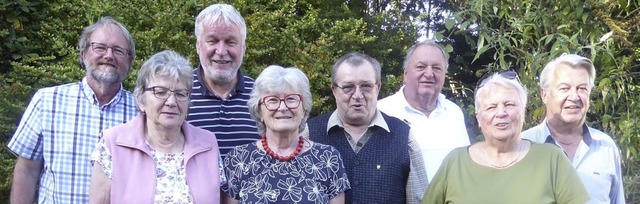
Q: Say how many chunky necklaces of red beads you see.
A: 1